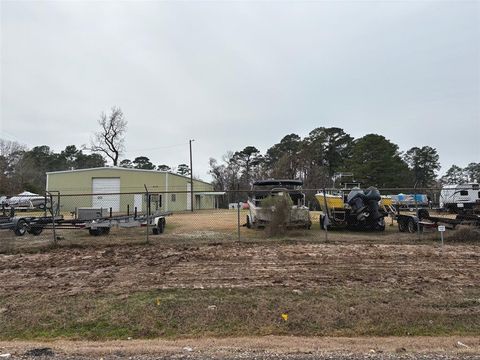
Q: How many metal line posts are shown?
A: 5